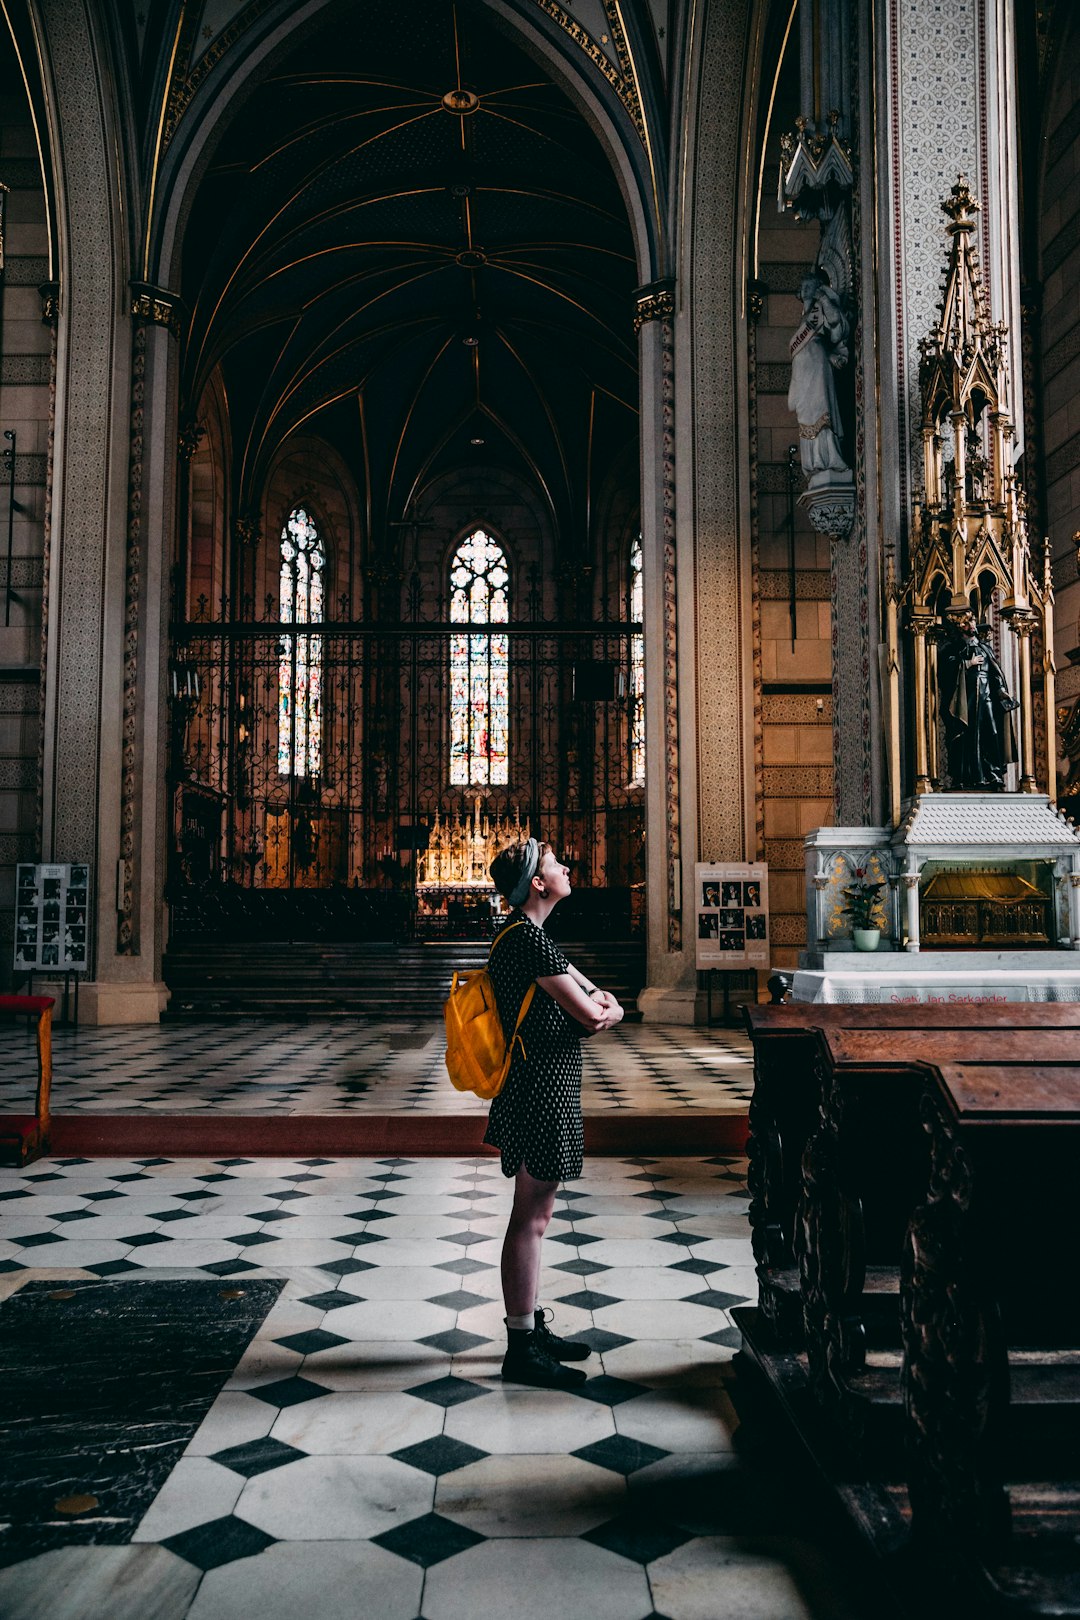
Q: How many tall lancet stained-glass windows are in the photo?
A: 3